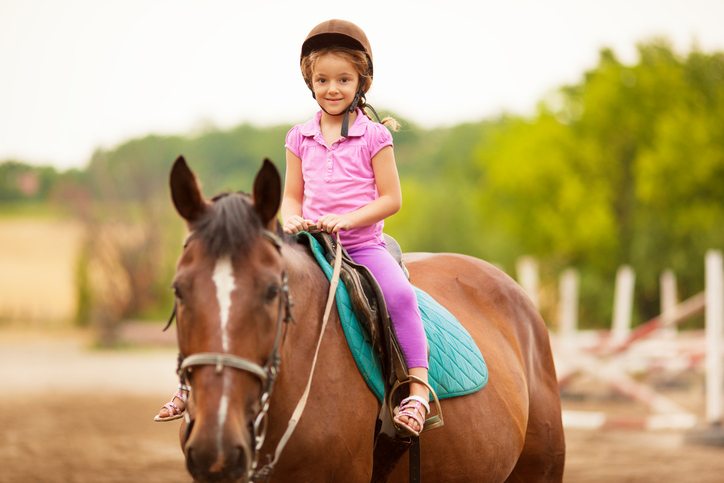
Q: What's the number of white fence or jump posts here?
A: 5